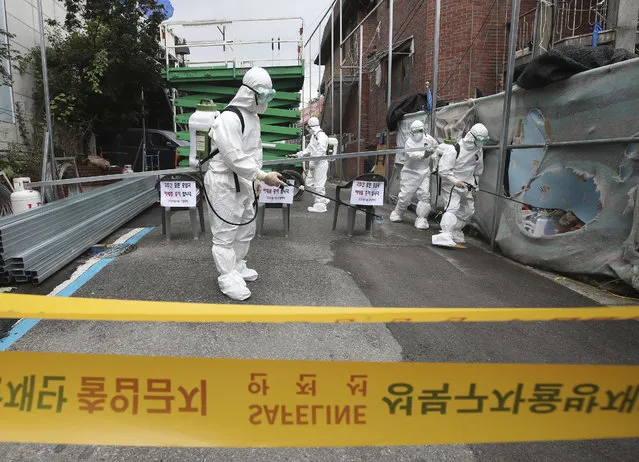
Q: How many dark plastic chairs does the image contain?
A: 3